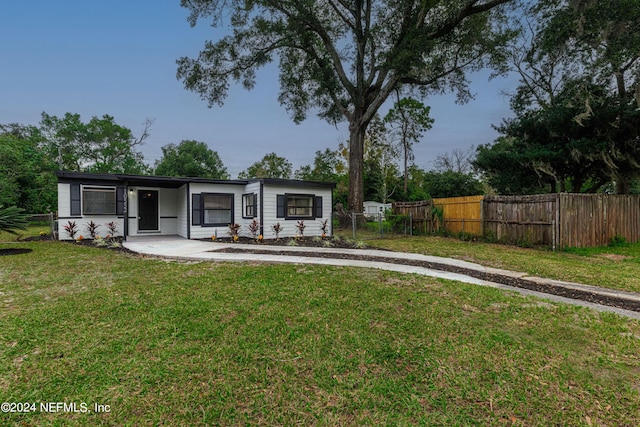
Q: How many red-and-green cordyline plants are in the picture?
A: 8